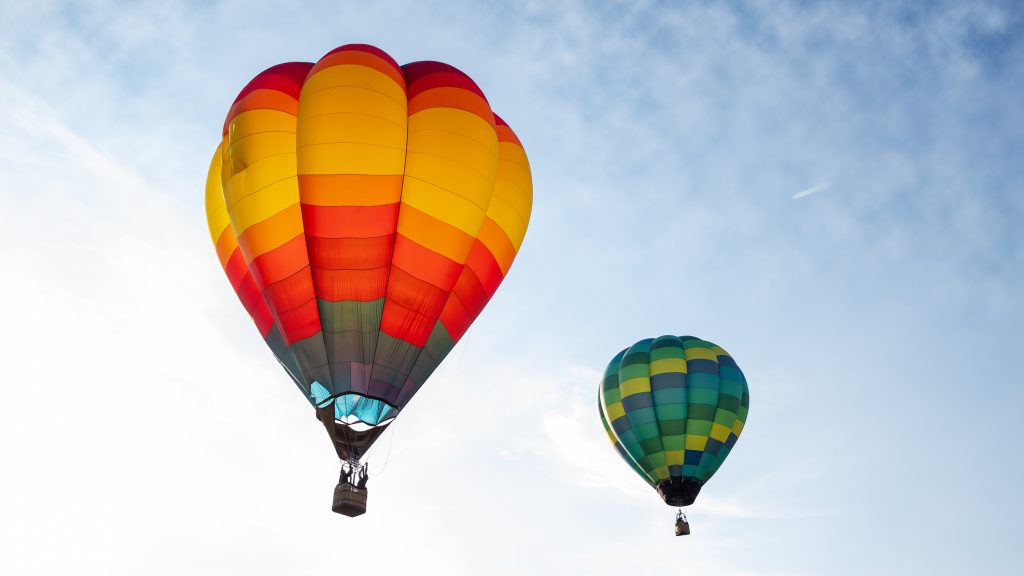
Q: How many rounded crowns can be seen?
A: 2